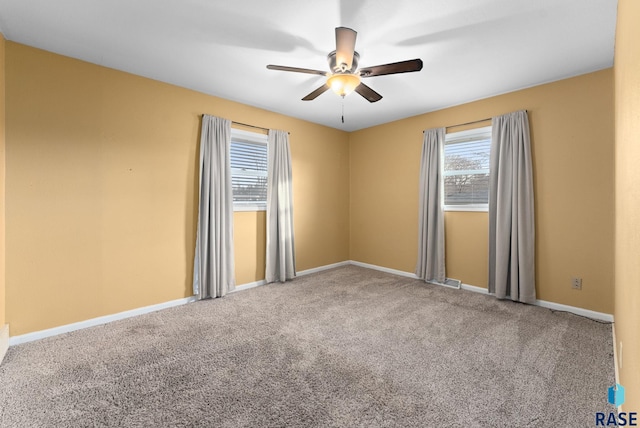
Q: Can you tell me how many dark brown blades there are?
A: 4